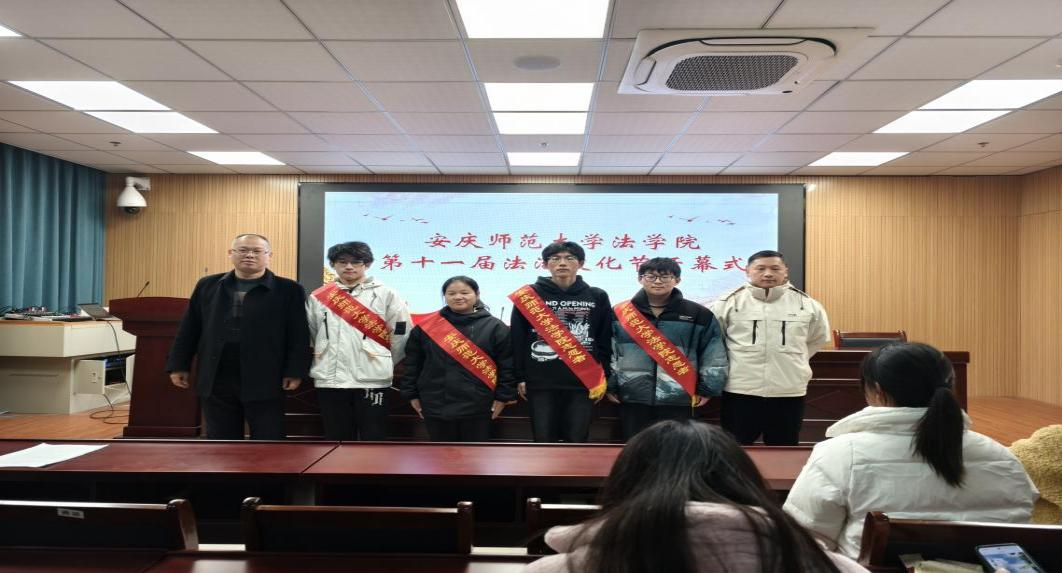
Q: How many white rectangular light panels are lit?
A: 11